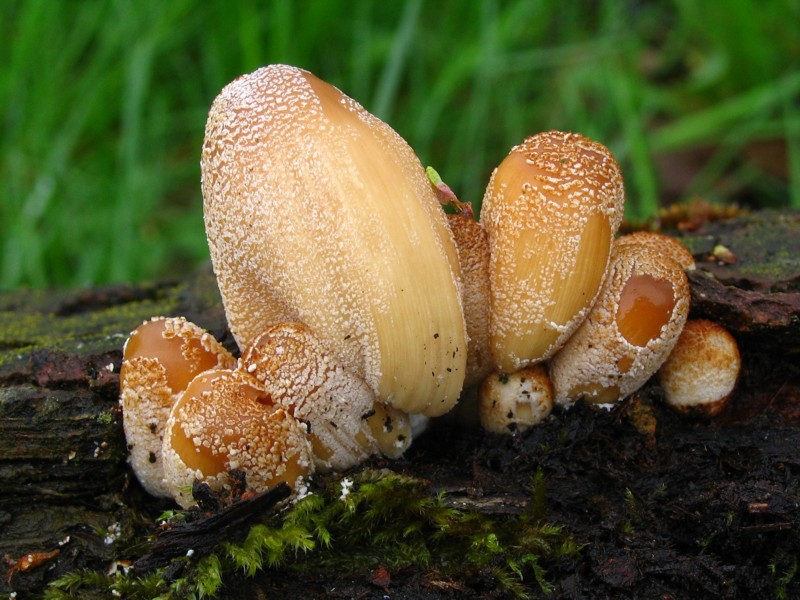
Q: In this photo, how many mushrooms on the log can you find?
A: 10